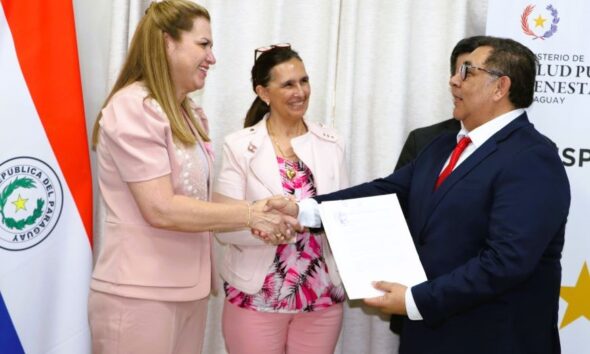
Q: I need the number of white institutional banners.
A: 1